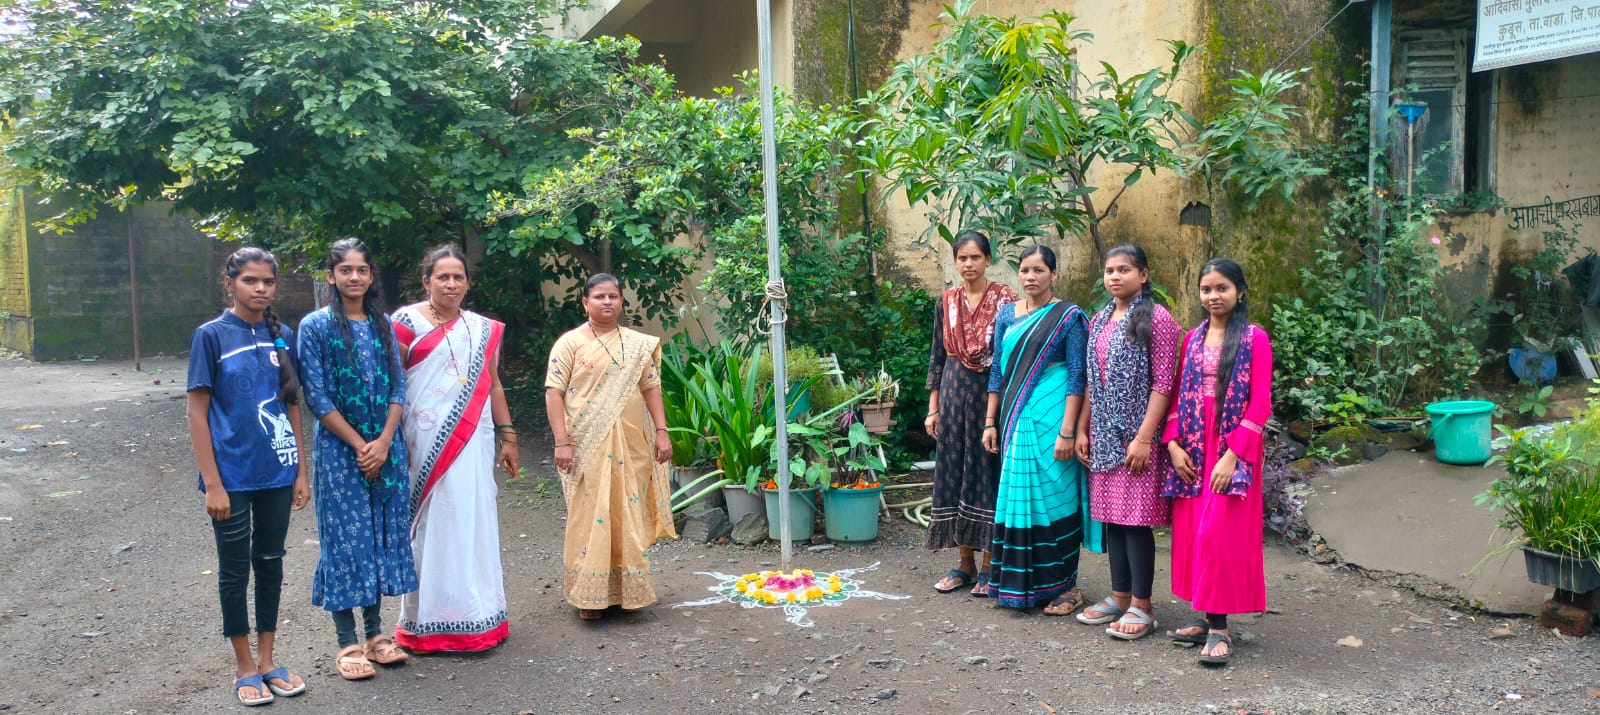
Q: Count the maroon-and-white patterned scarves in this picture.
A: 1